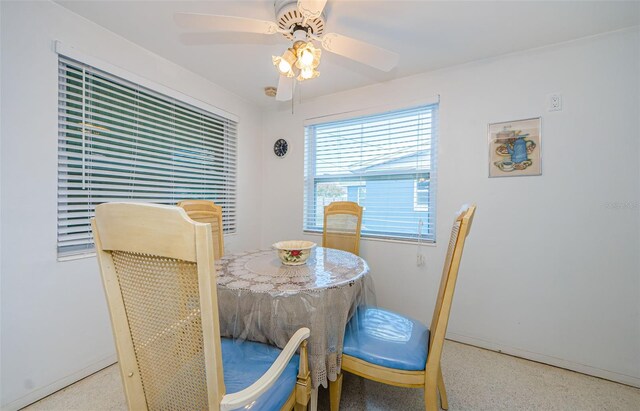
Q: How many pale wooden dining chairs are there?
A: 4